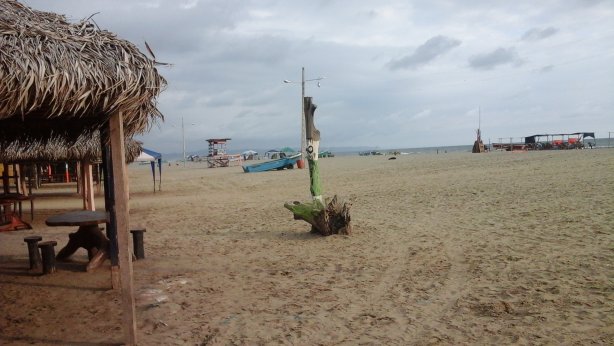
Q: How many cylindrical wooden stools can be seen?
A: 3